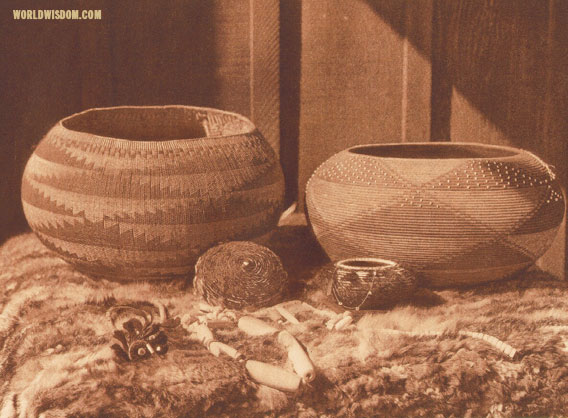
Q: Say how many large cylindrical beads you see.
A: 3